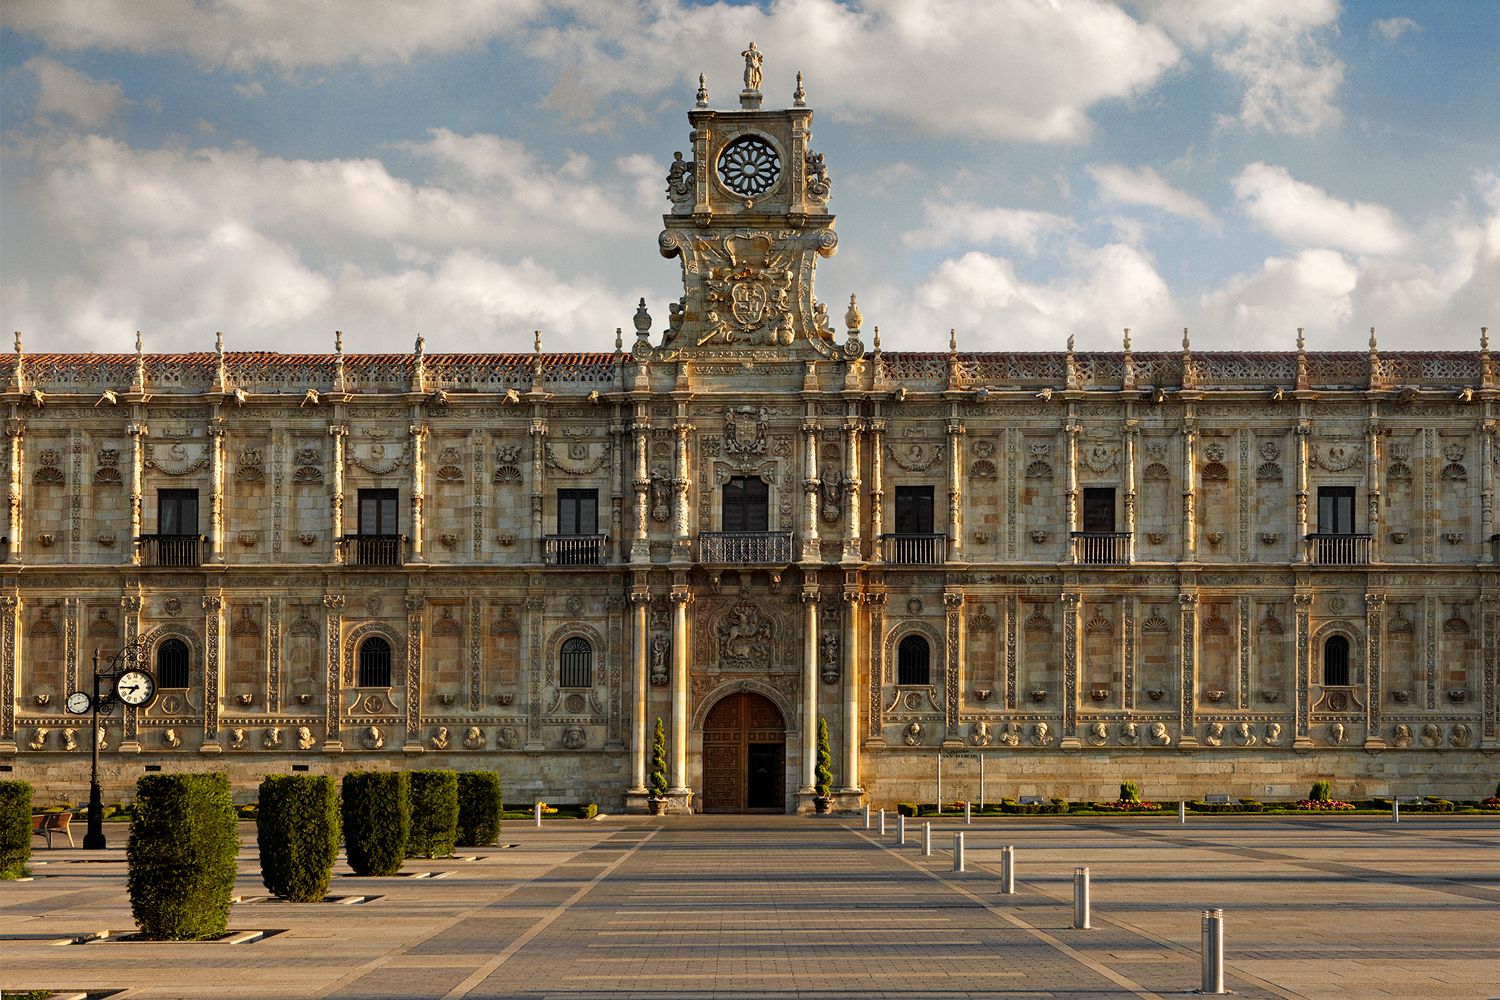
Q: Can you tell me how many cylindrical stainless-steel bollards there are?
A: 12